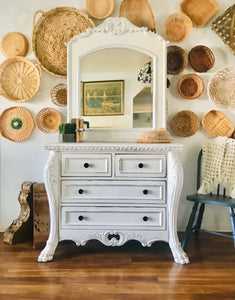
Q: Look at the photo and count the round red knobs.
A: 0